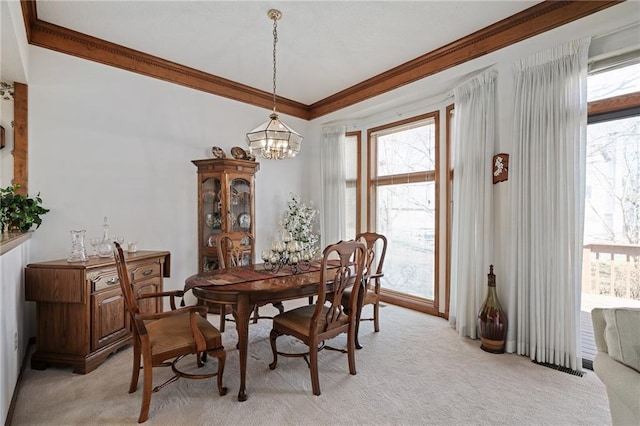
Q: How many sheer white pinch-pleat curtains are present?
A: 3